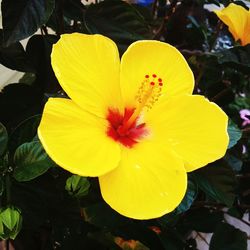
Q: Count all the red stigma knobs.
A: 5